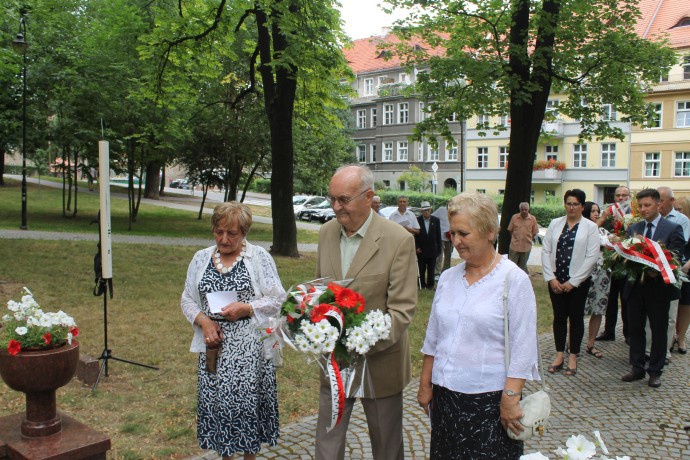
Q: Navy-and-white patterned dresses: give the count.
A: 1